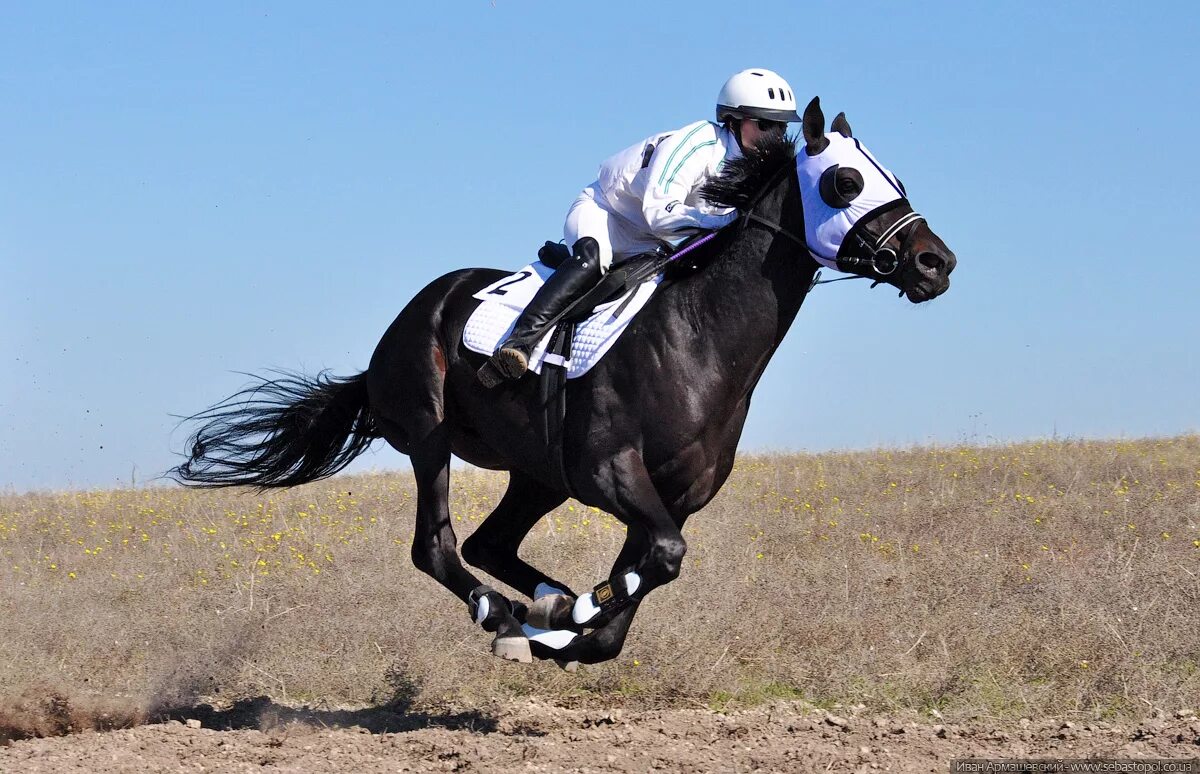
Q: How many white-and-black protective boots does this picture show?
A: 4